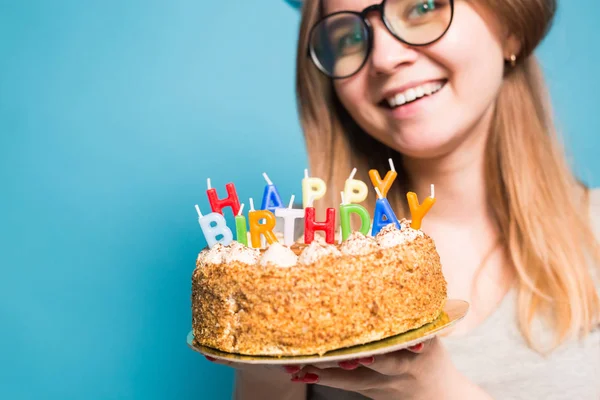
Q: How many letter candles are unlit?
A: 13